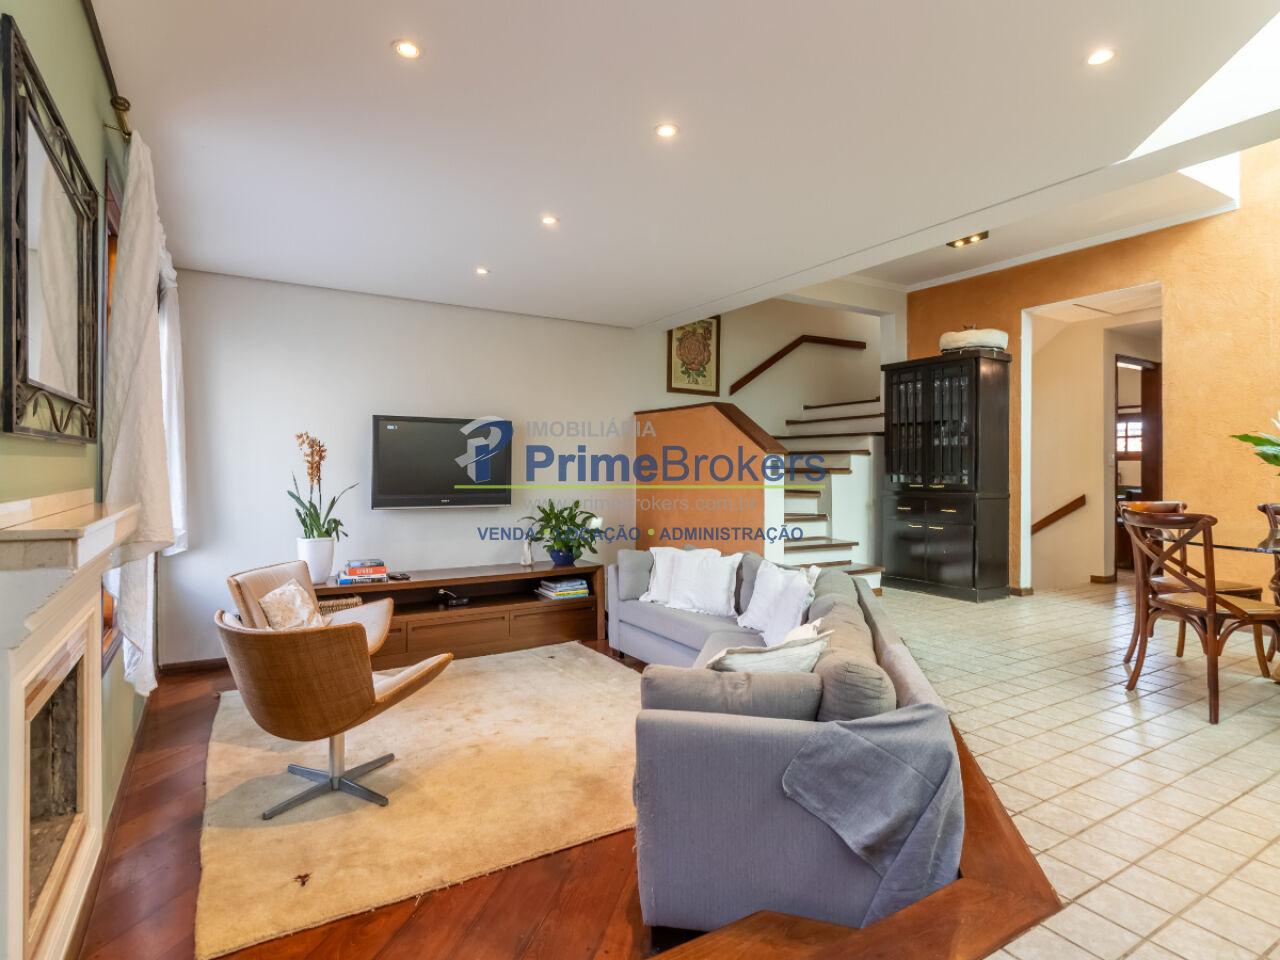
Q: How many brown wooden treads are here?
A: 9